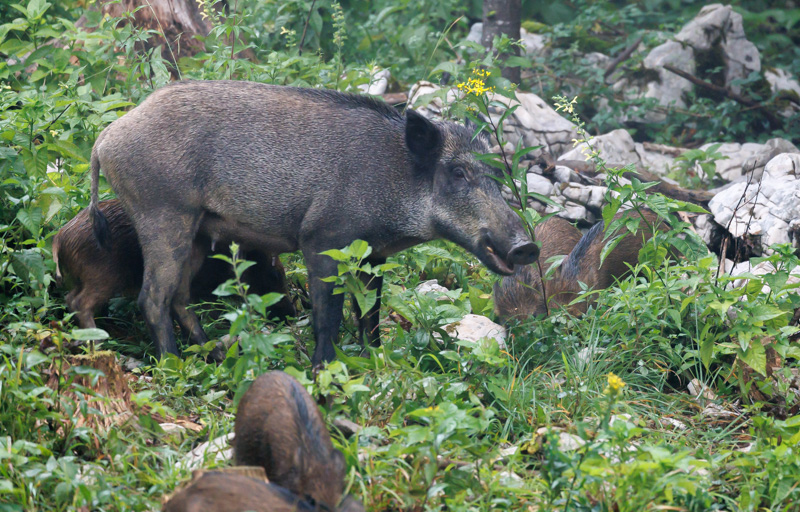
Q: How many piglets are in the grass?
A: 5